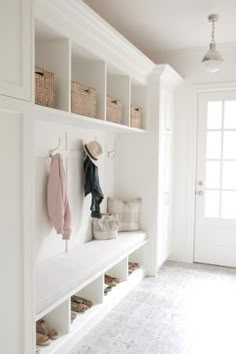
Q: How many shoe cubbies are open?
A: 4